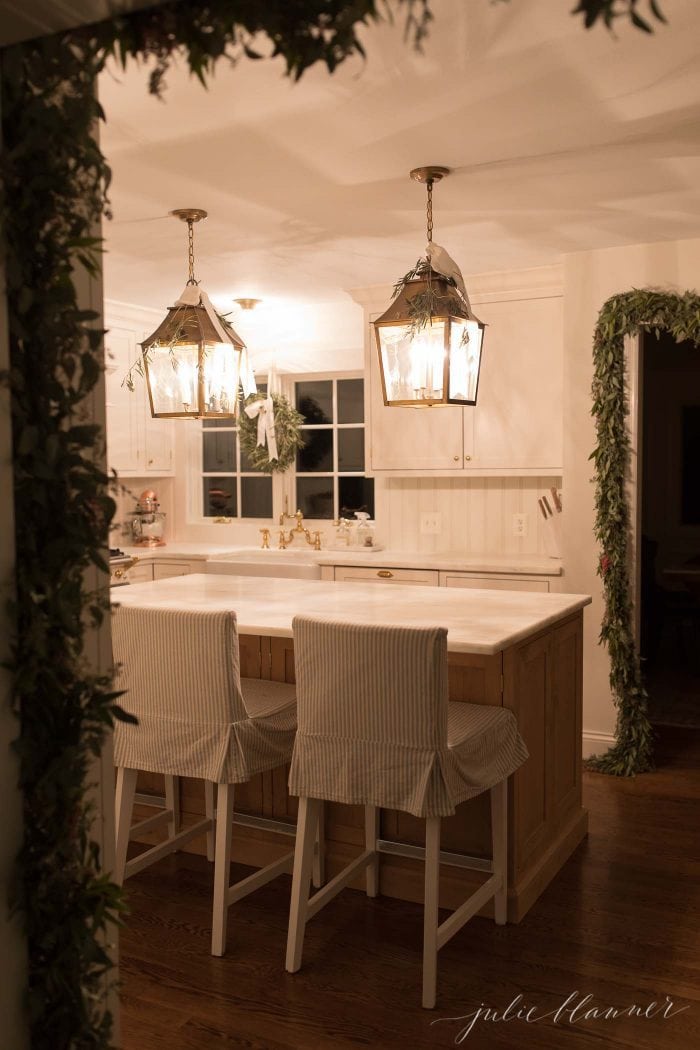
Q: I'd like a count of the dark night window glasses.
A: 12